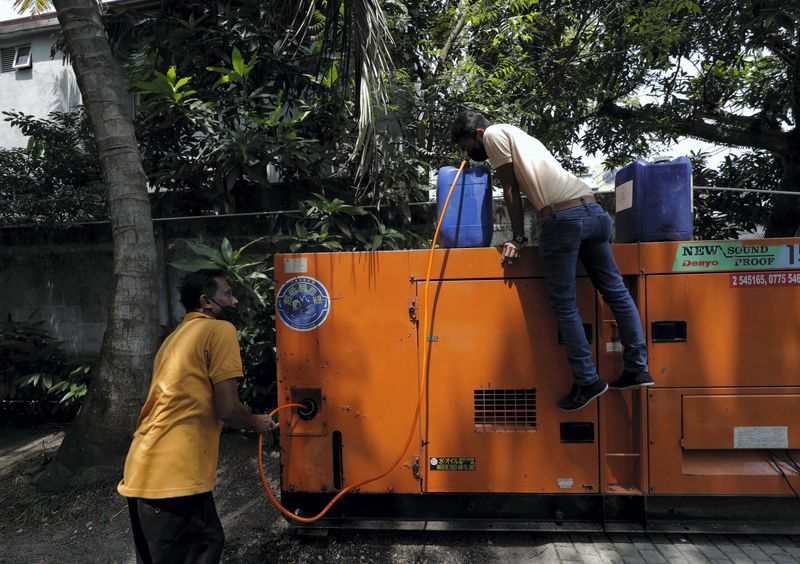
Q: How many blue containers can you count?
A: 2